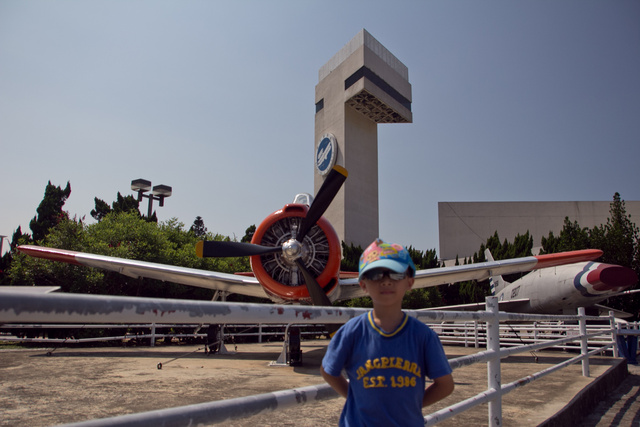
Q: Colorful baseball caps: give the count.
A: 1